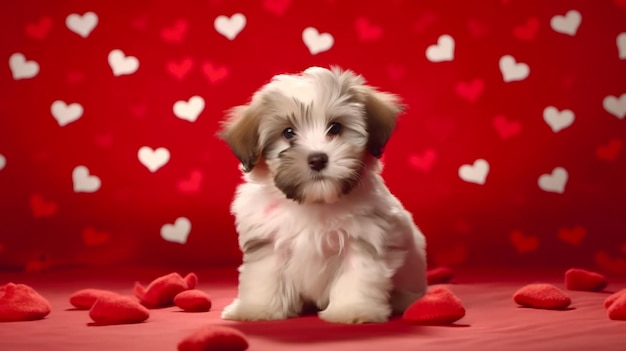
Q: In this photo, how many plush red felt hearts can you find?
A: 11